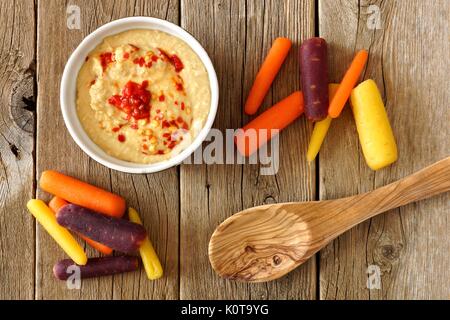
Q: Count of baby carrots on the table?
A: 12